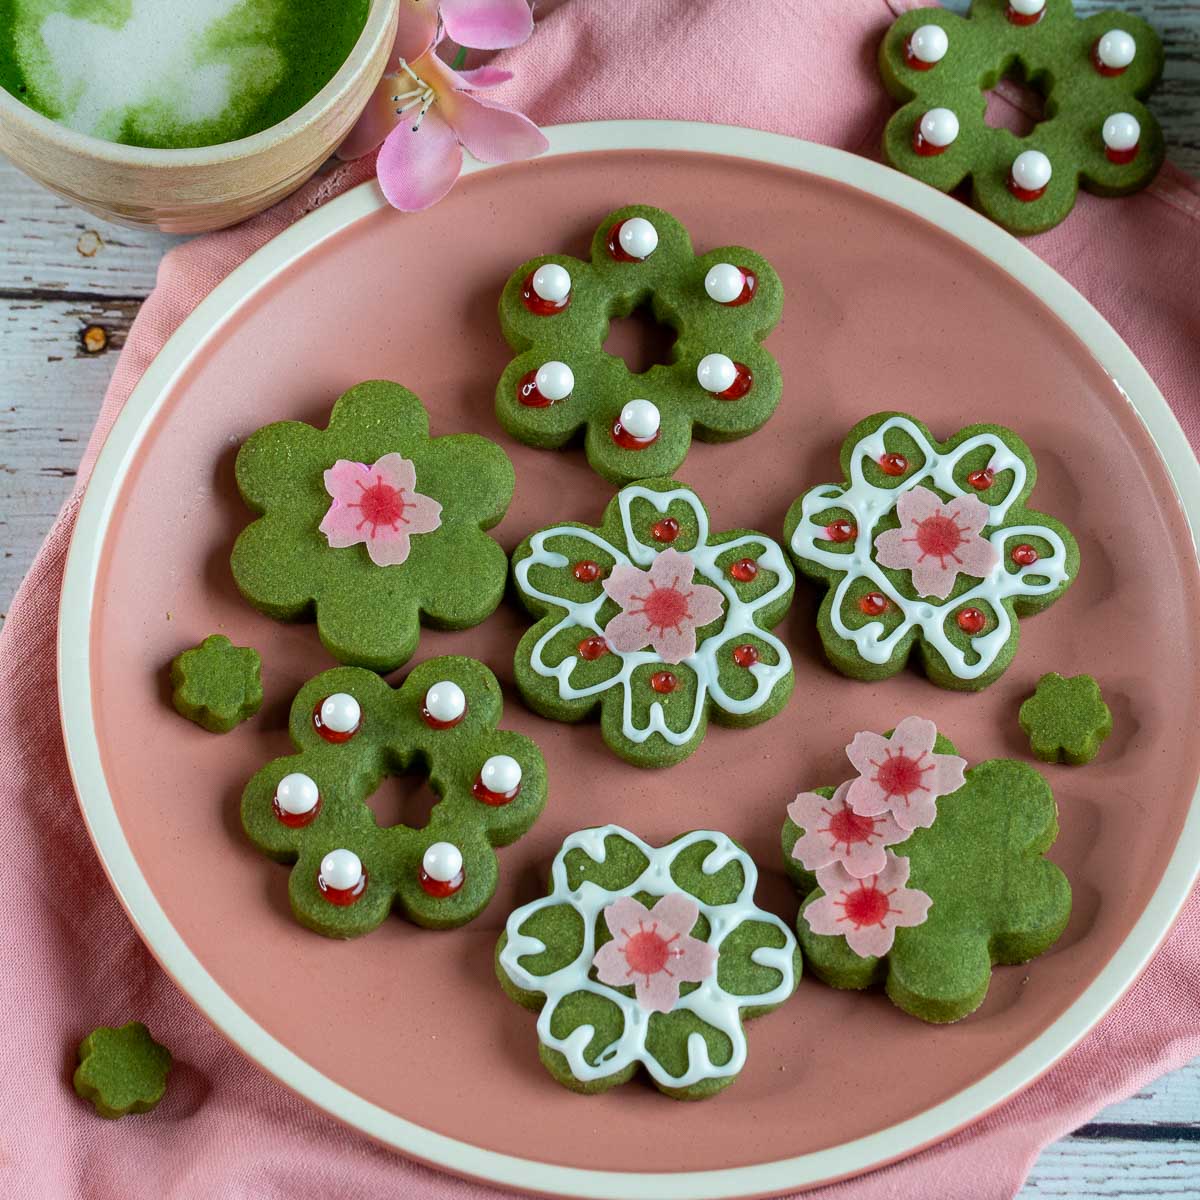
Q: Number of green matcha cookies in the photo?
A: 11